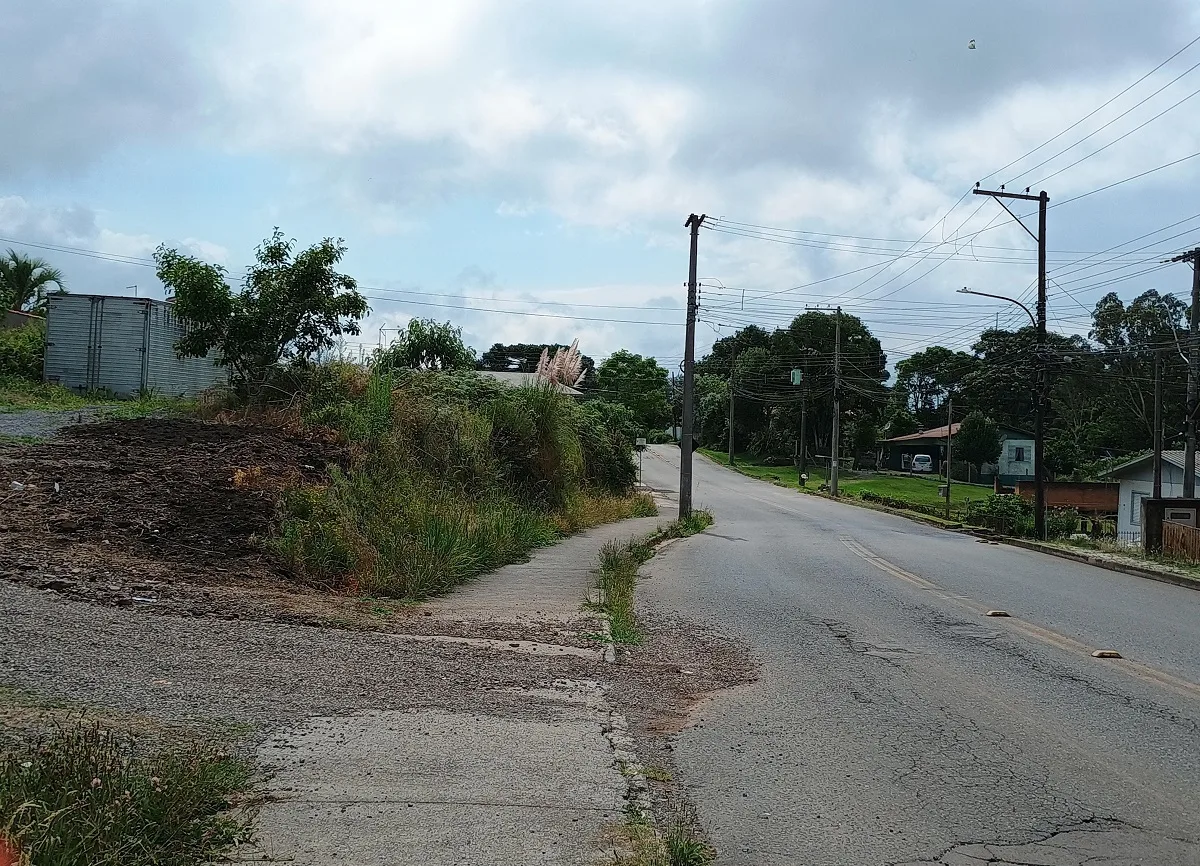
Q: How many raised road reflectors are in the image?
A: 2